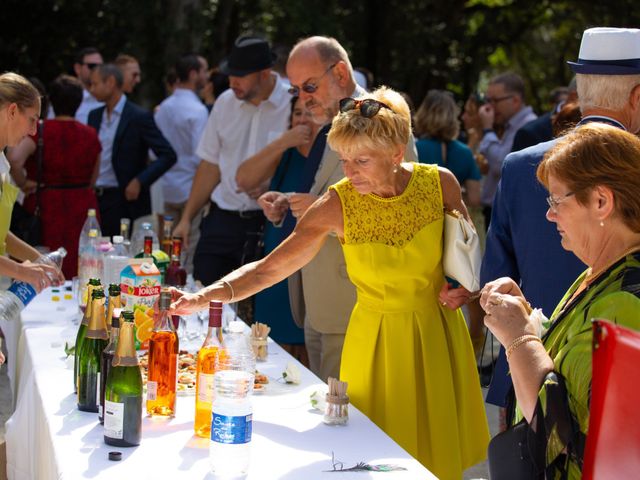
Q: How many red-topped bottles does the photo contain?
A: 3